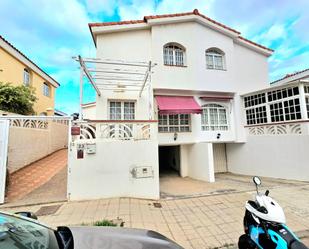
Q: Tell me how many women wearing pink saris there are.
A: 0